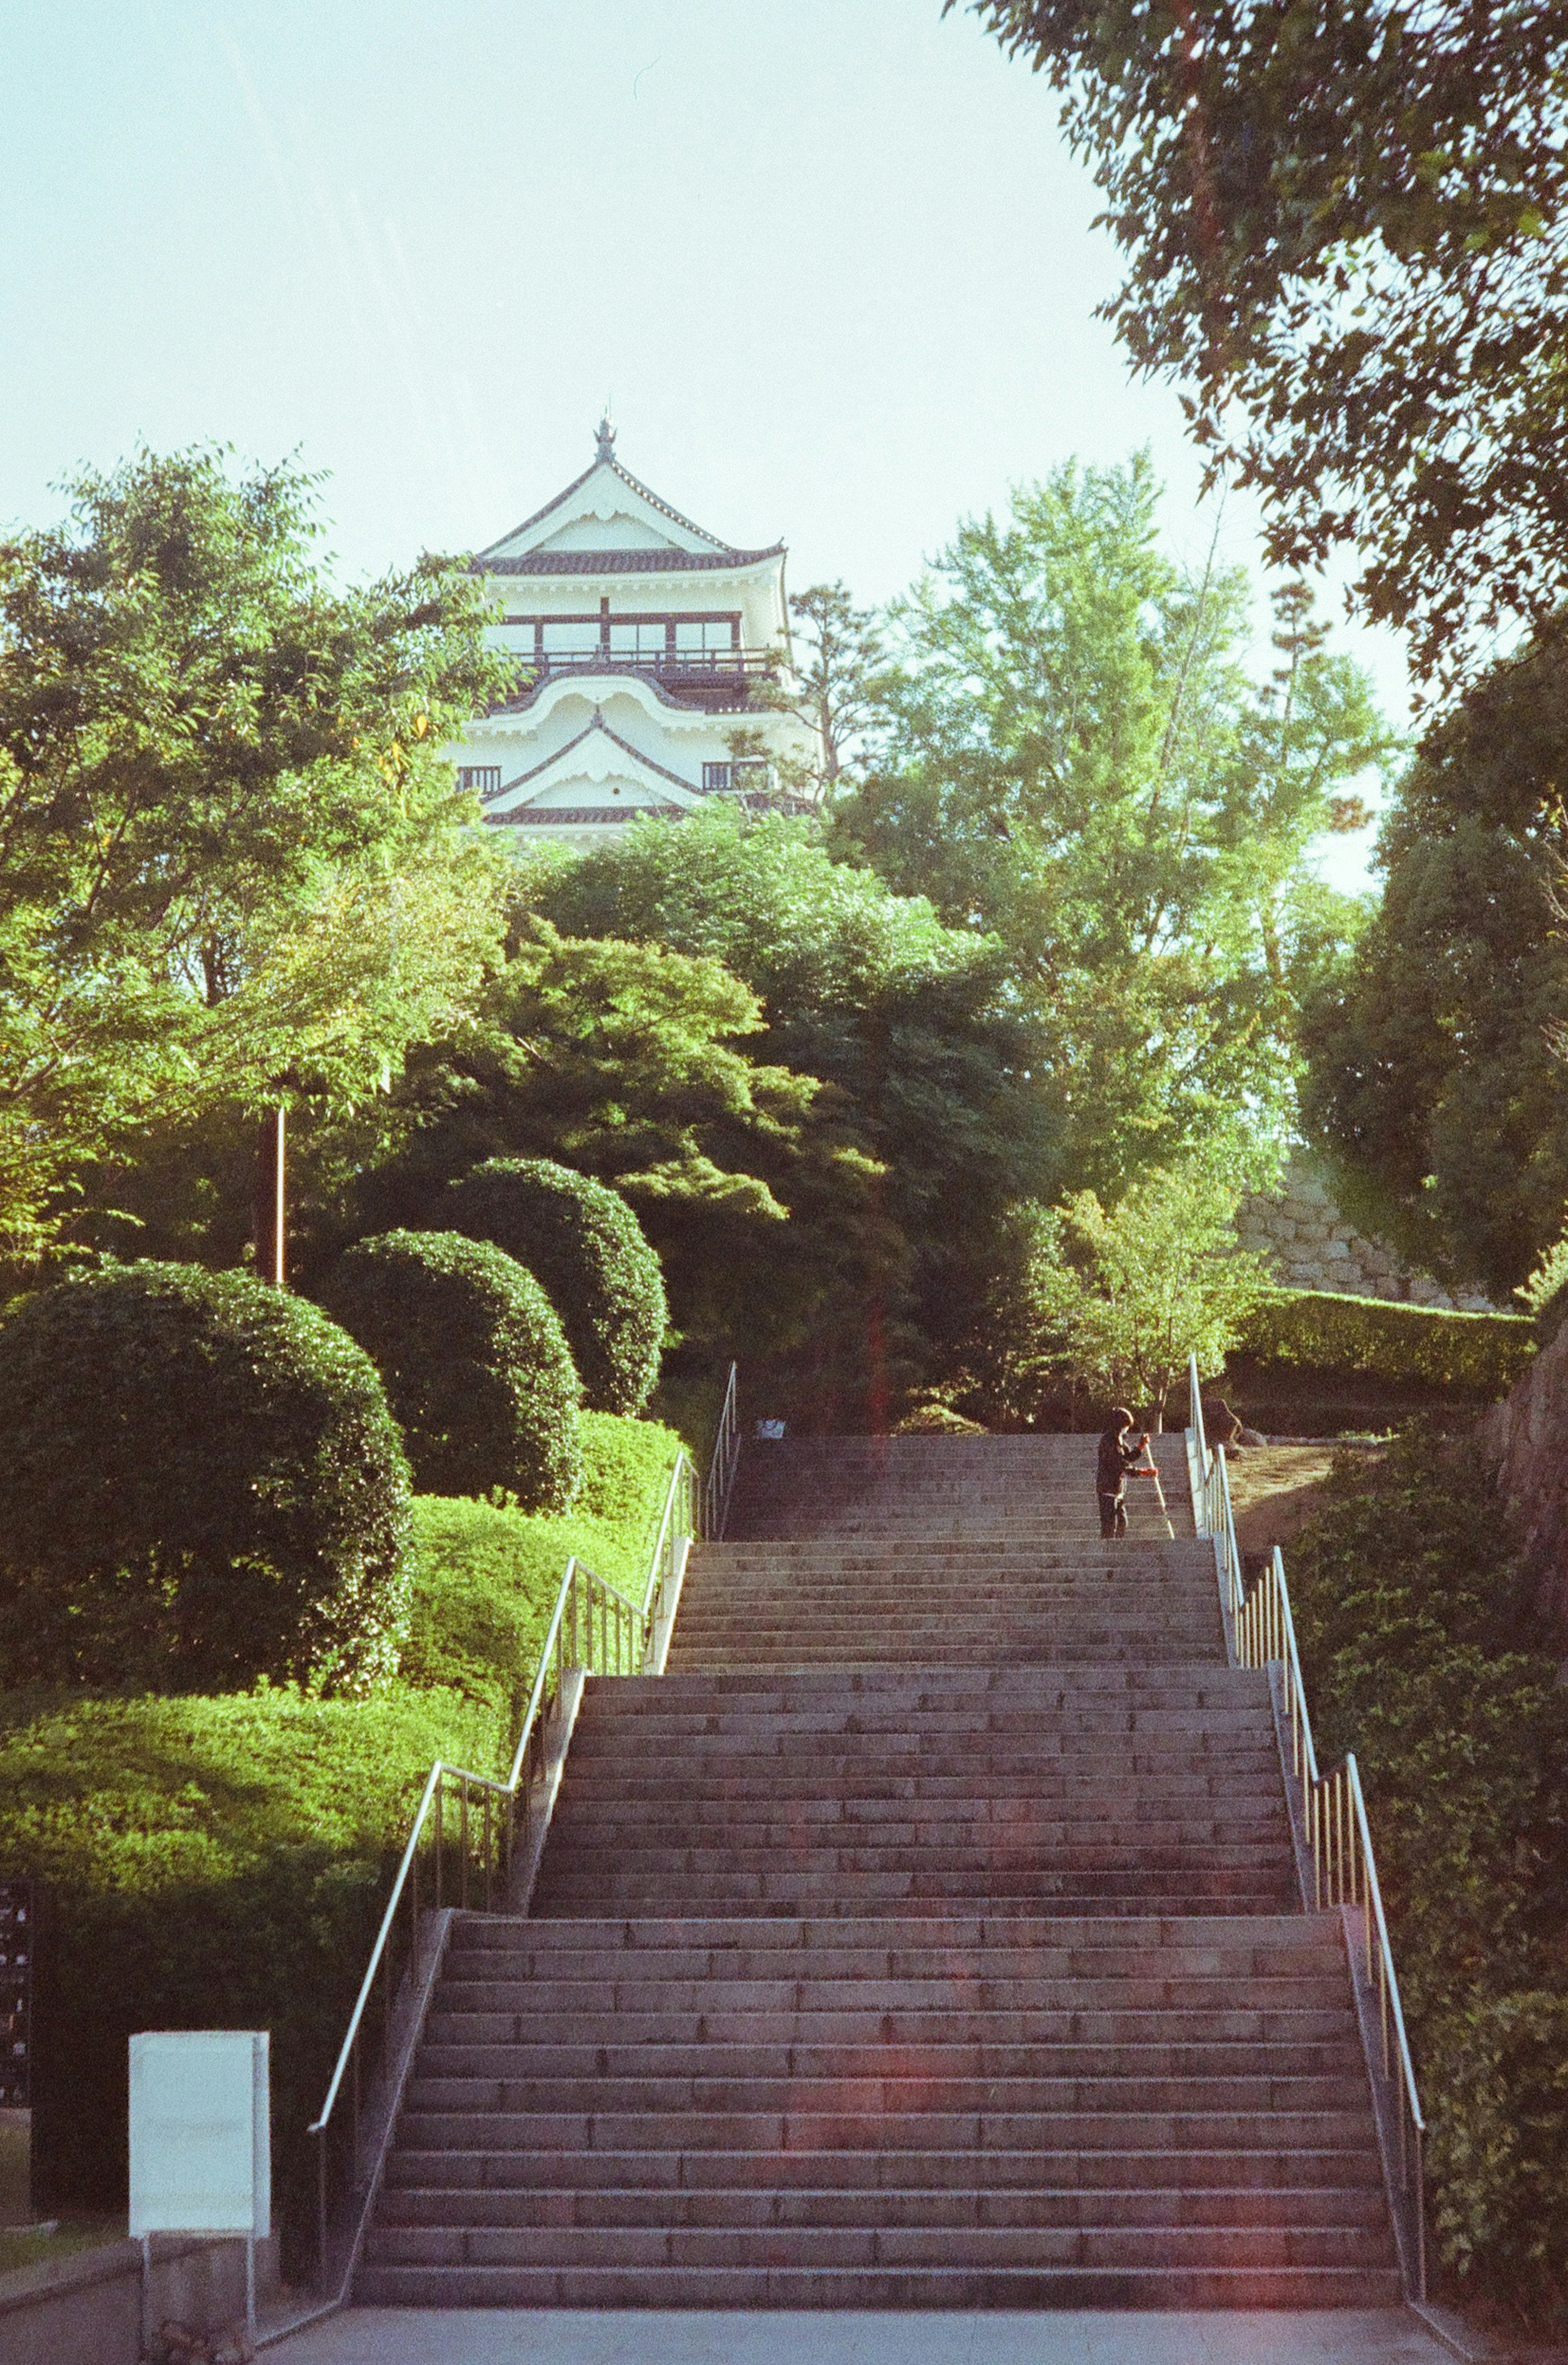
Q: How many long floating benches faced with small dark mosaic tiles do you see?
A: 0